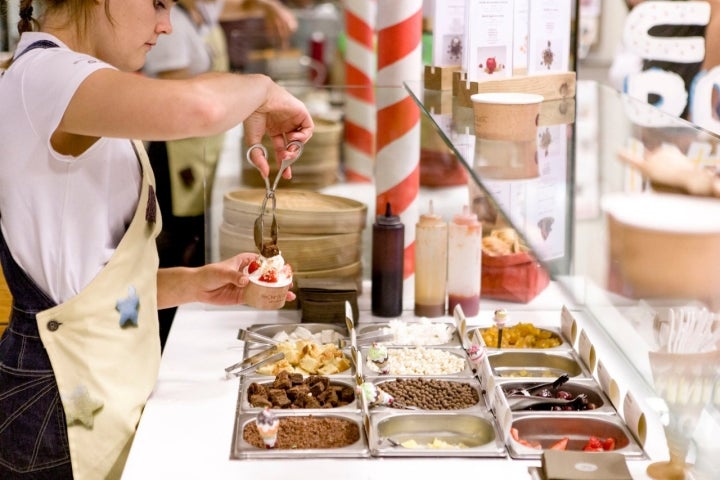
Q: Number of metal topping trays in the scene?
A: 12